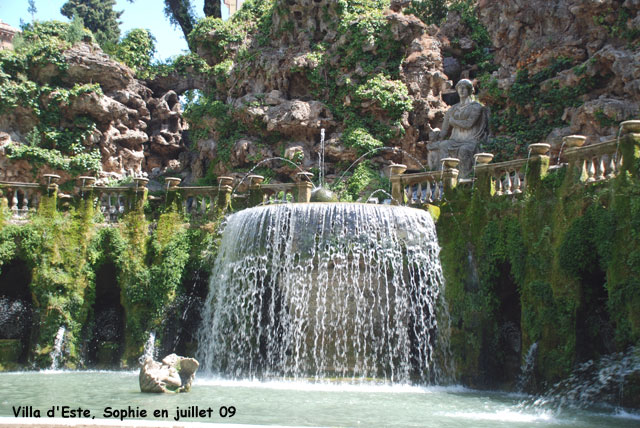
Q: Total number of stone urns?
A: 13